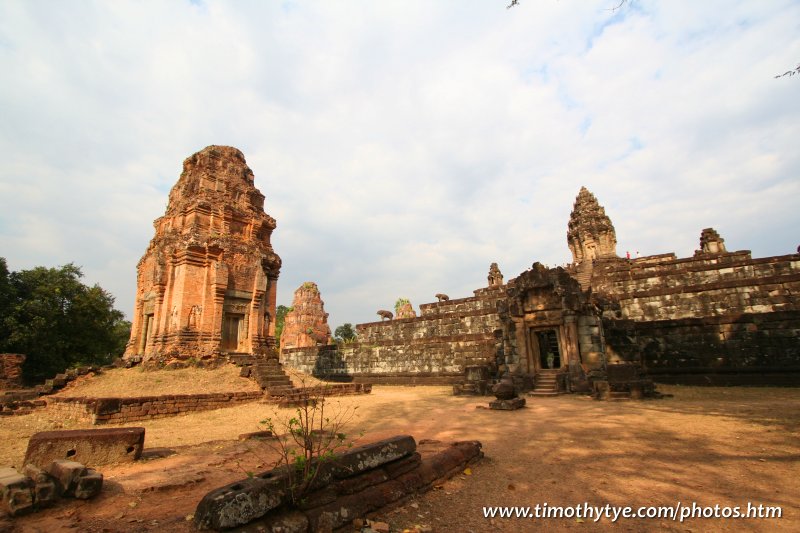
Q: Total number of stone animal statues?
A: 2